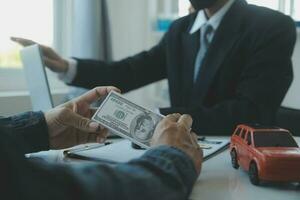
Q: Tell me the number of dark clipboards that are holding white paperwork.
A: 1